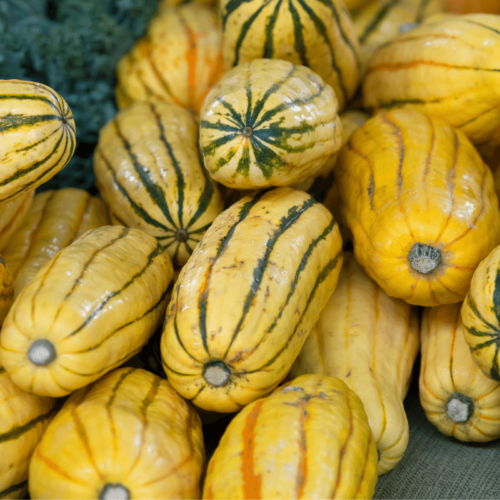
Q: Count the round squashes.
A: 1